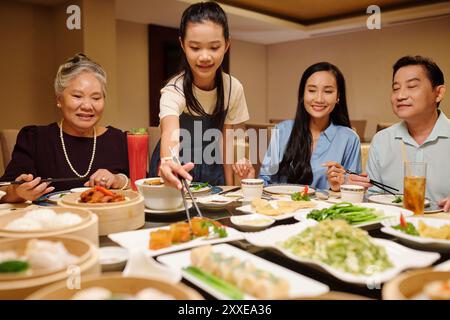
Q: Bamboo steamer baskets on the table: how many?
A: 5